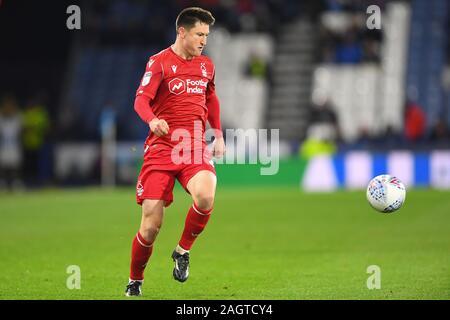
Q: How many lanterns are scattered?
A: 0